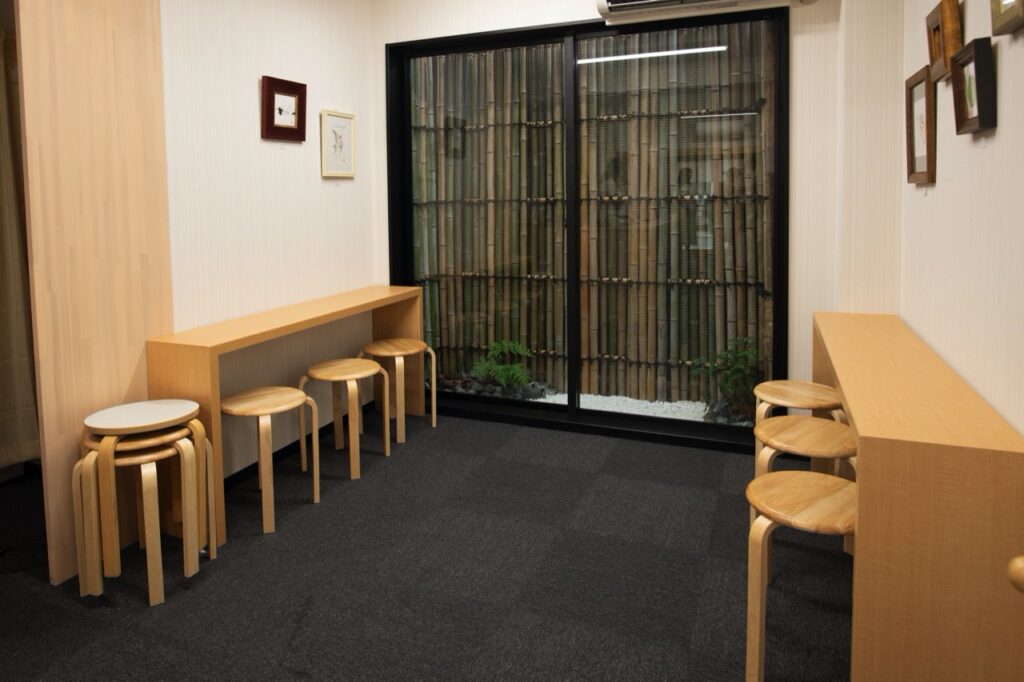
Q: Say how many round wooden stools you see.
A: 9